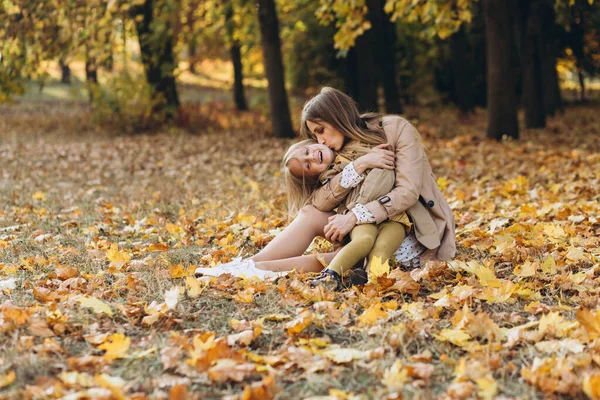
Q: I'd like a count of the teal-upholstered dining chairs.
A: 0